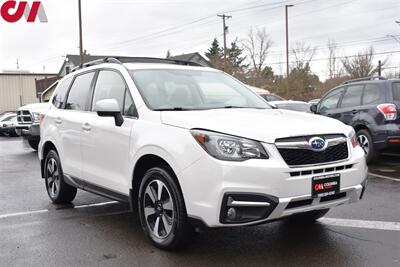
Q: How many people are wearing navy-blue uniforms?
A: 0